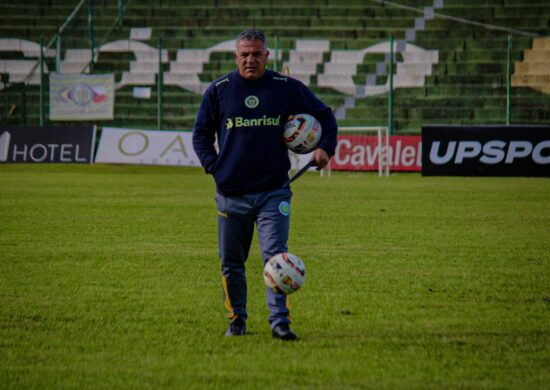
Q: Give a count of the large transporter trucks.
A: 0